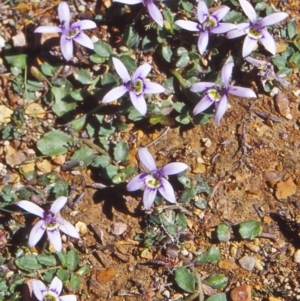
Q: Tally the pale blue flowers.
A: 9